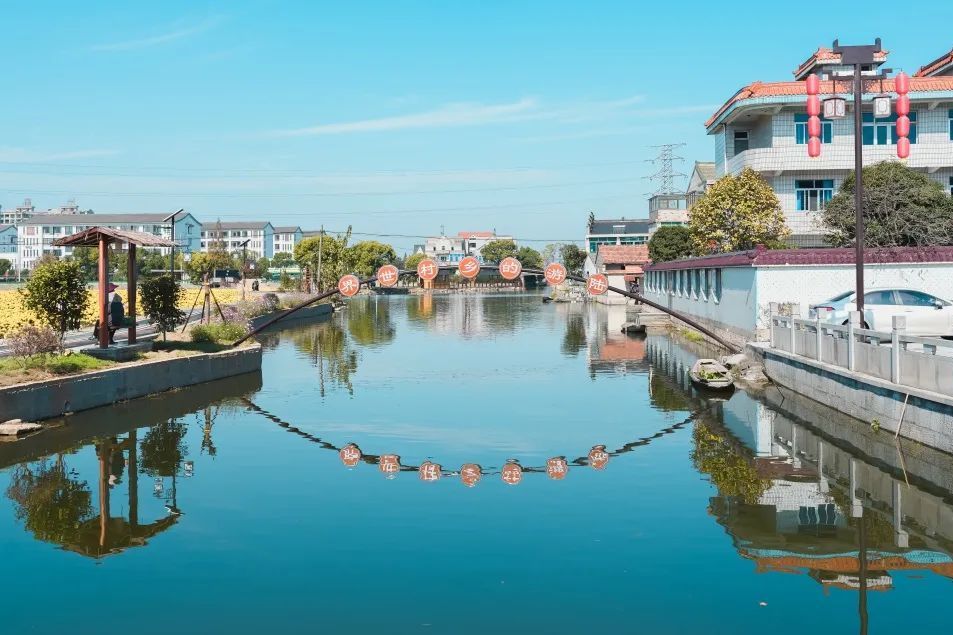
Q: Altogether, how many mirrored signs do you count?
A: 7